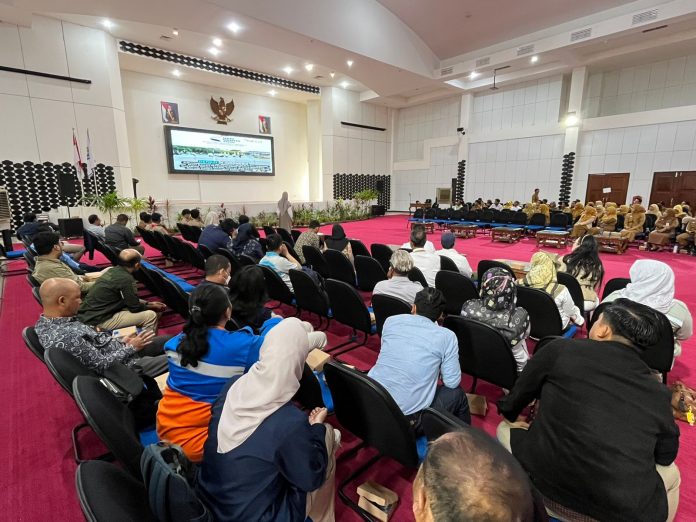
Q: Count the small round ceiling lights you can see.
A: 14